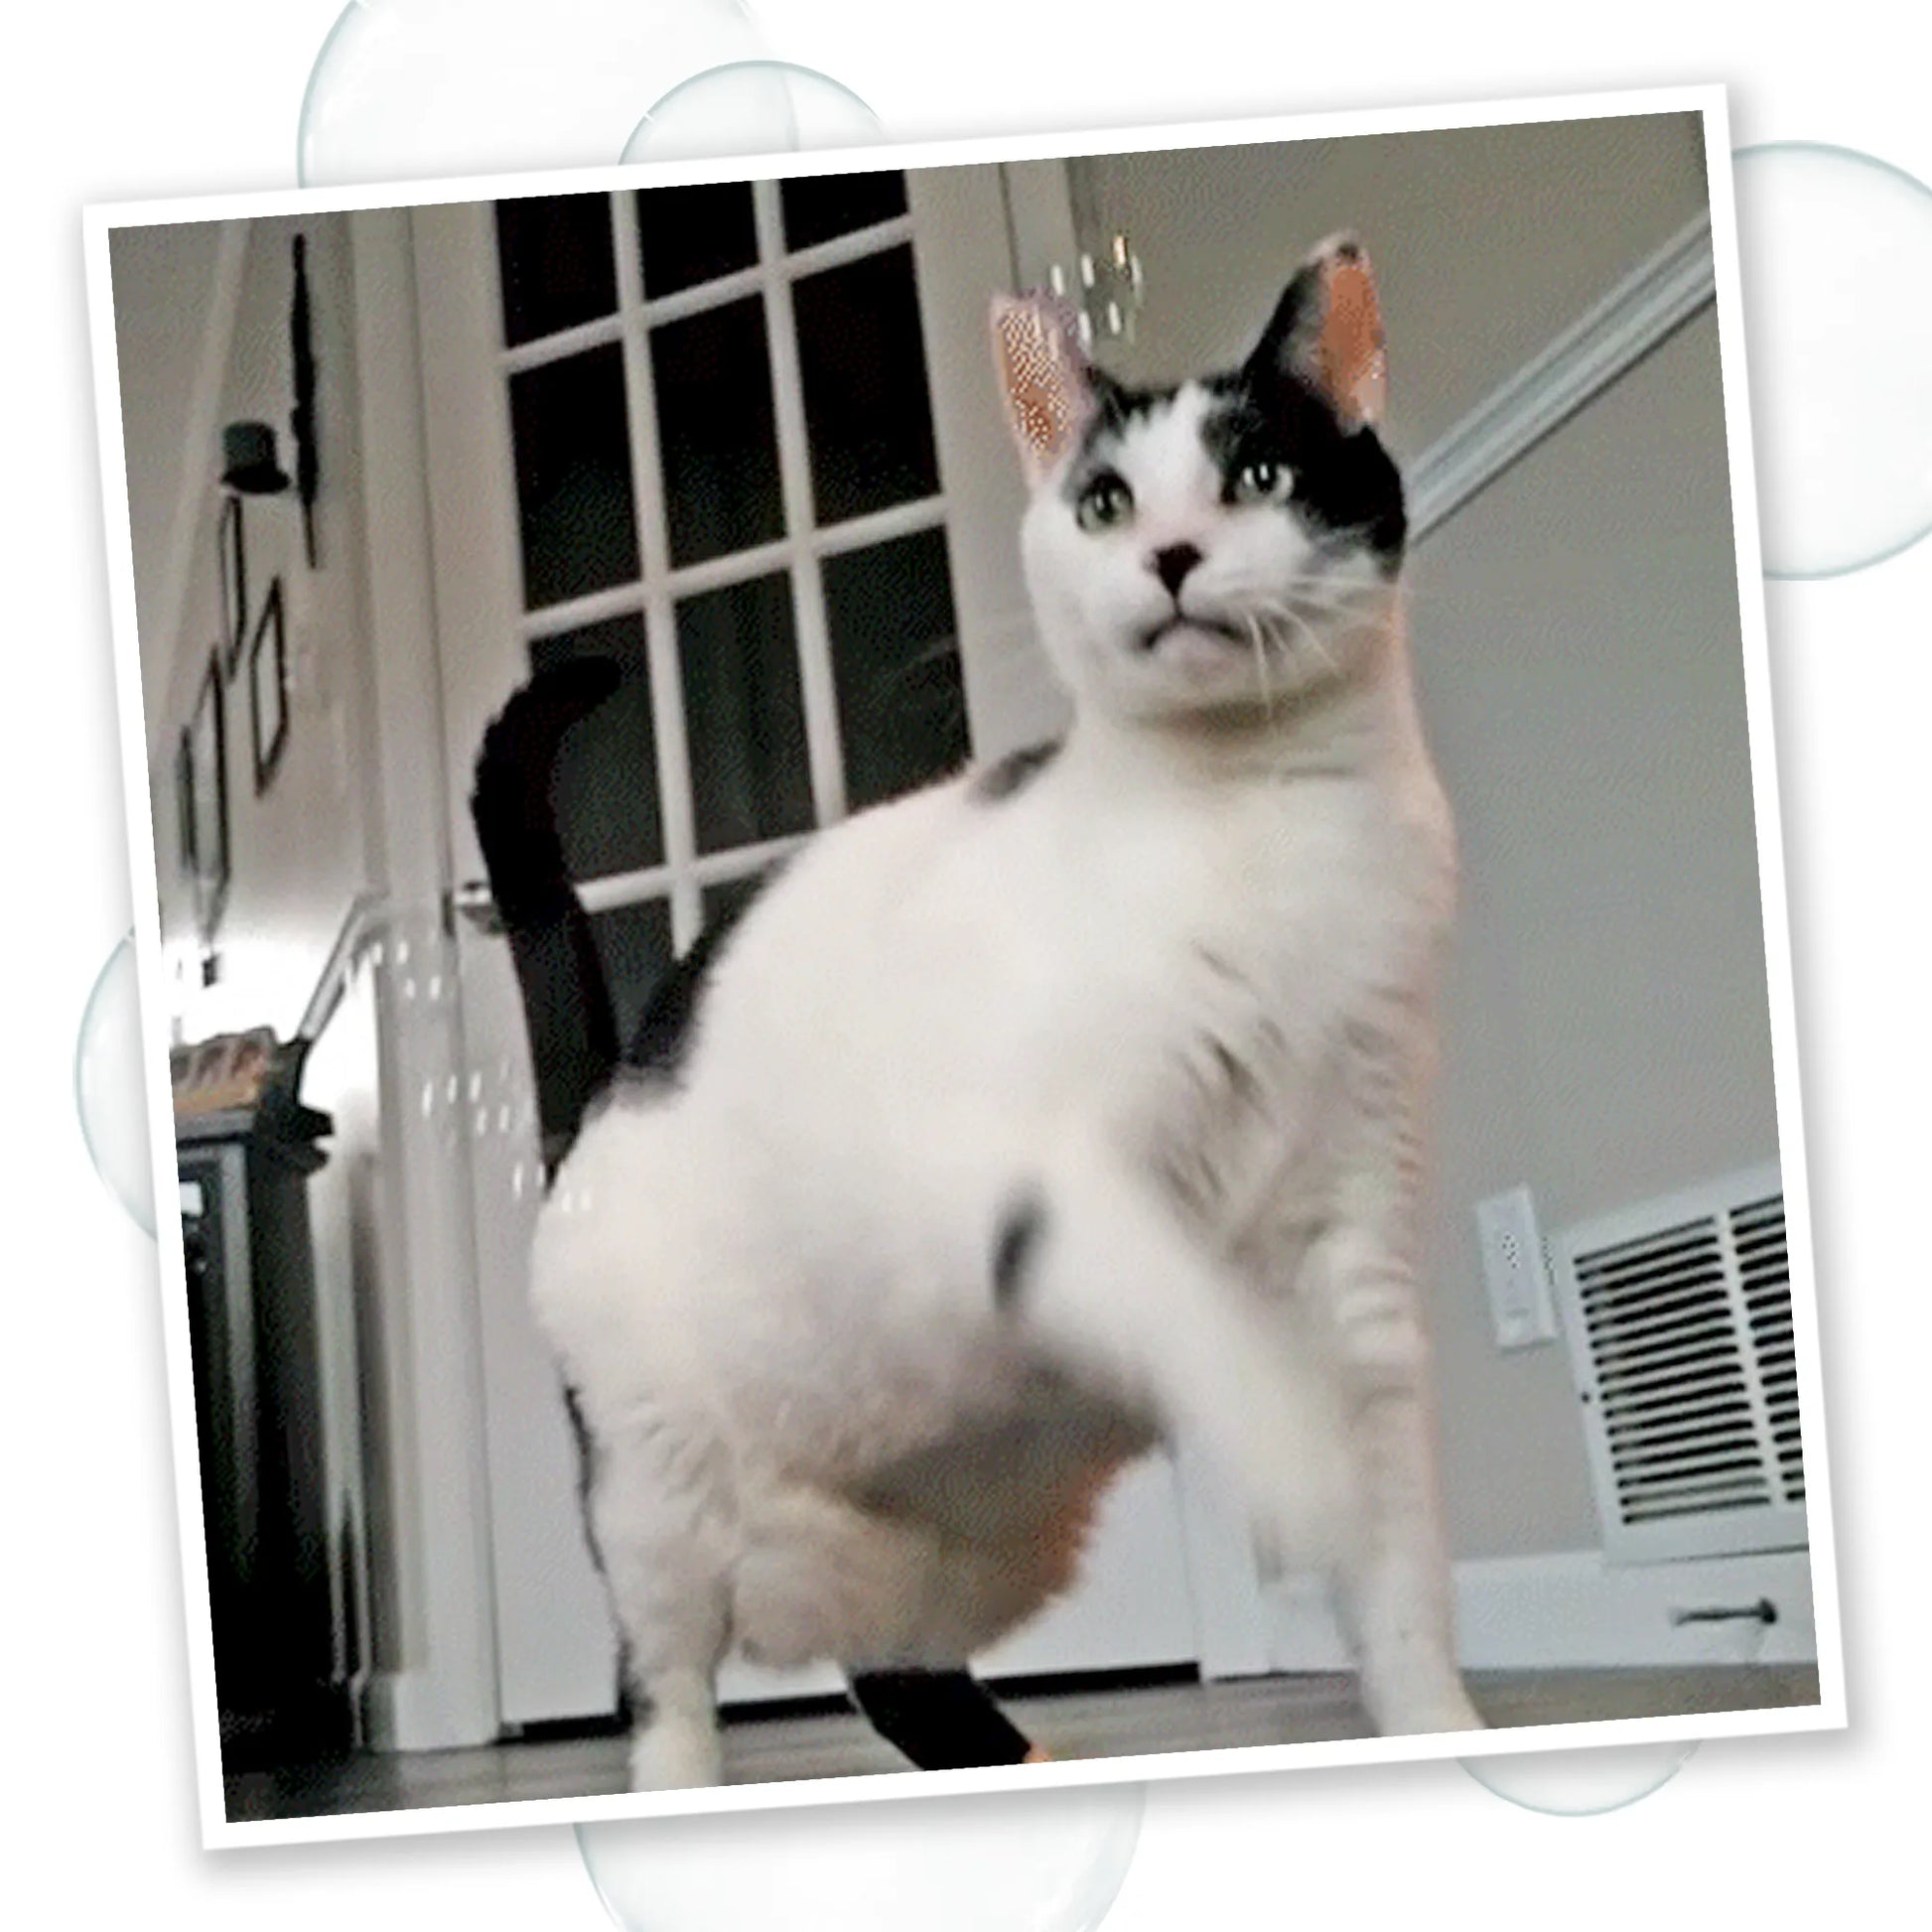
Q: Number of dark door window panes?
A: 11